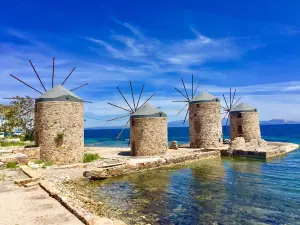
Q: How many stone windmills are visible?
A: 4